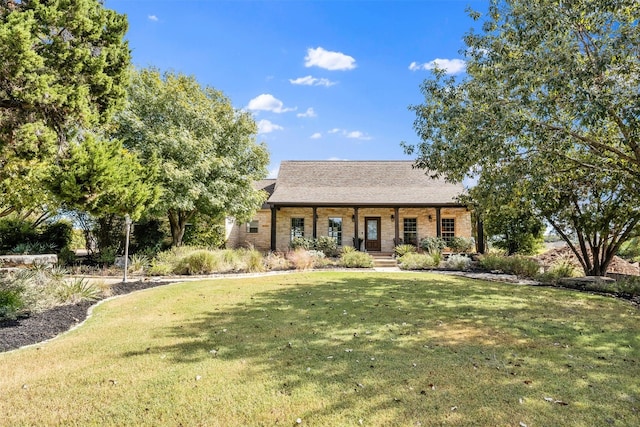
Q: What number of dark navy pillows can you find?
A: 0